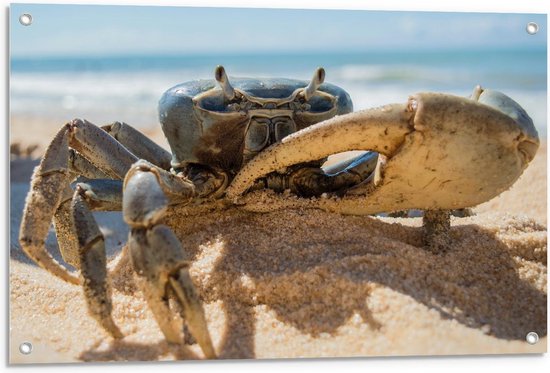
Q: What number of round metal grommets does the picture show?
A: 4